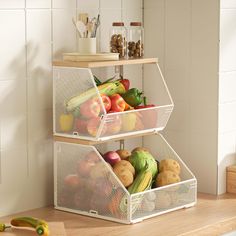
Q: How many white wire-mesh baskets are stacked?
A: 2